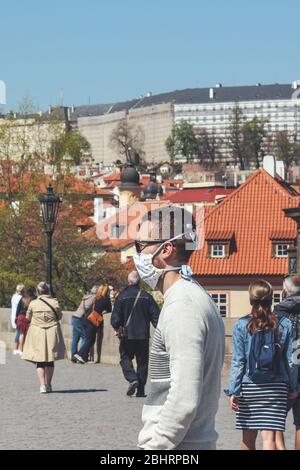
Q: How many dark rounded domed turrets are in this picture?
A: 2